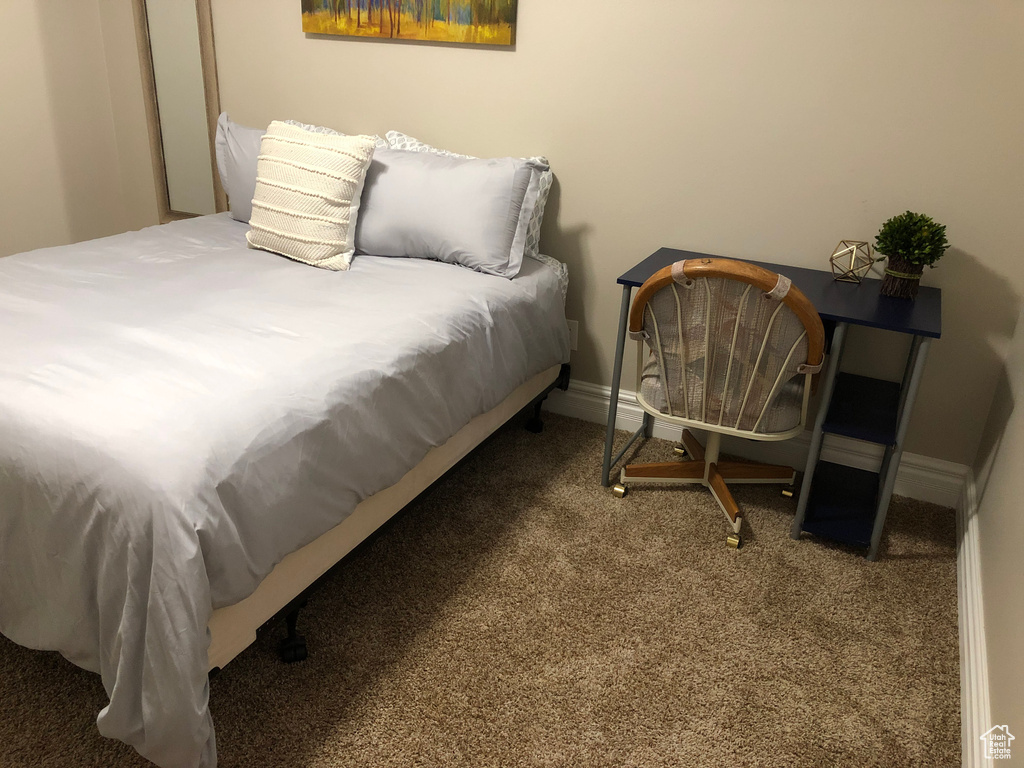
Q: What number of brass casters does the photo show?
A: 4